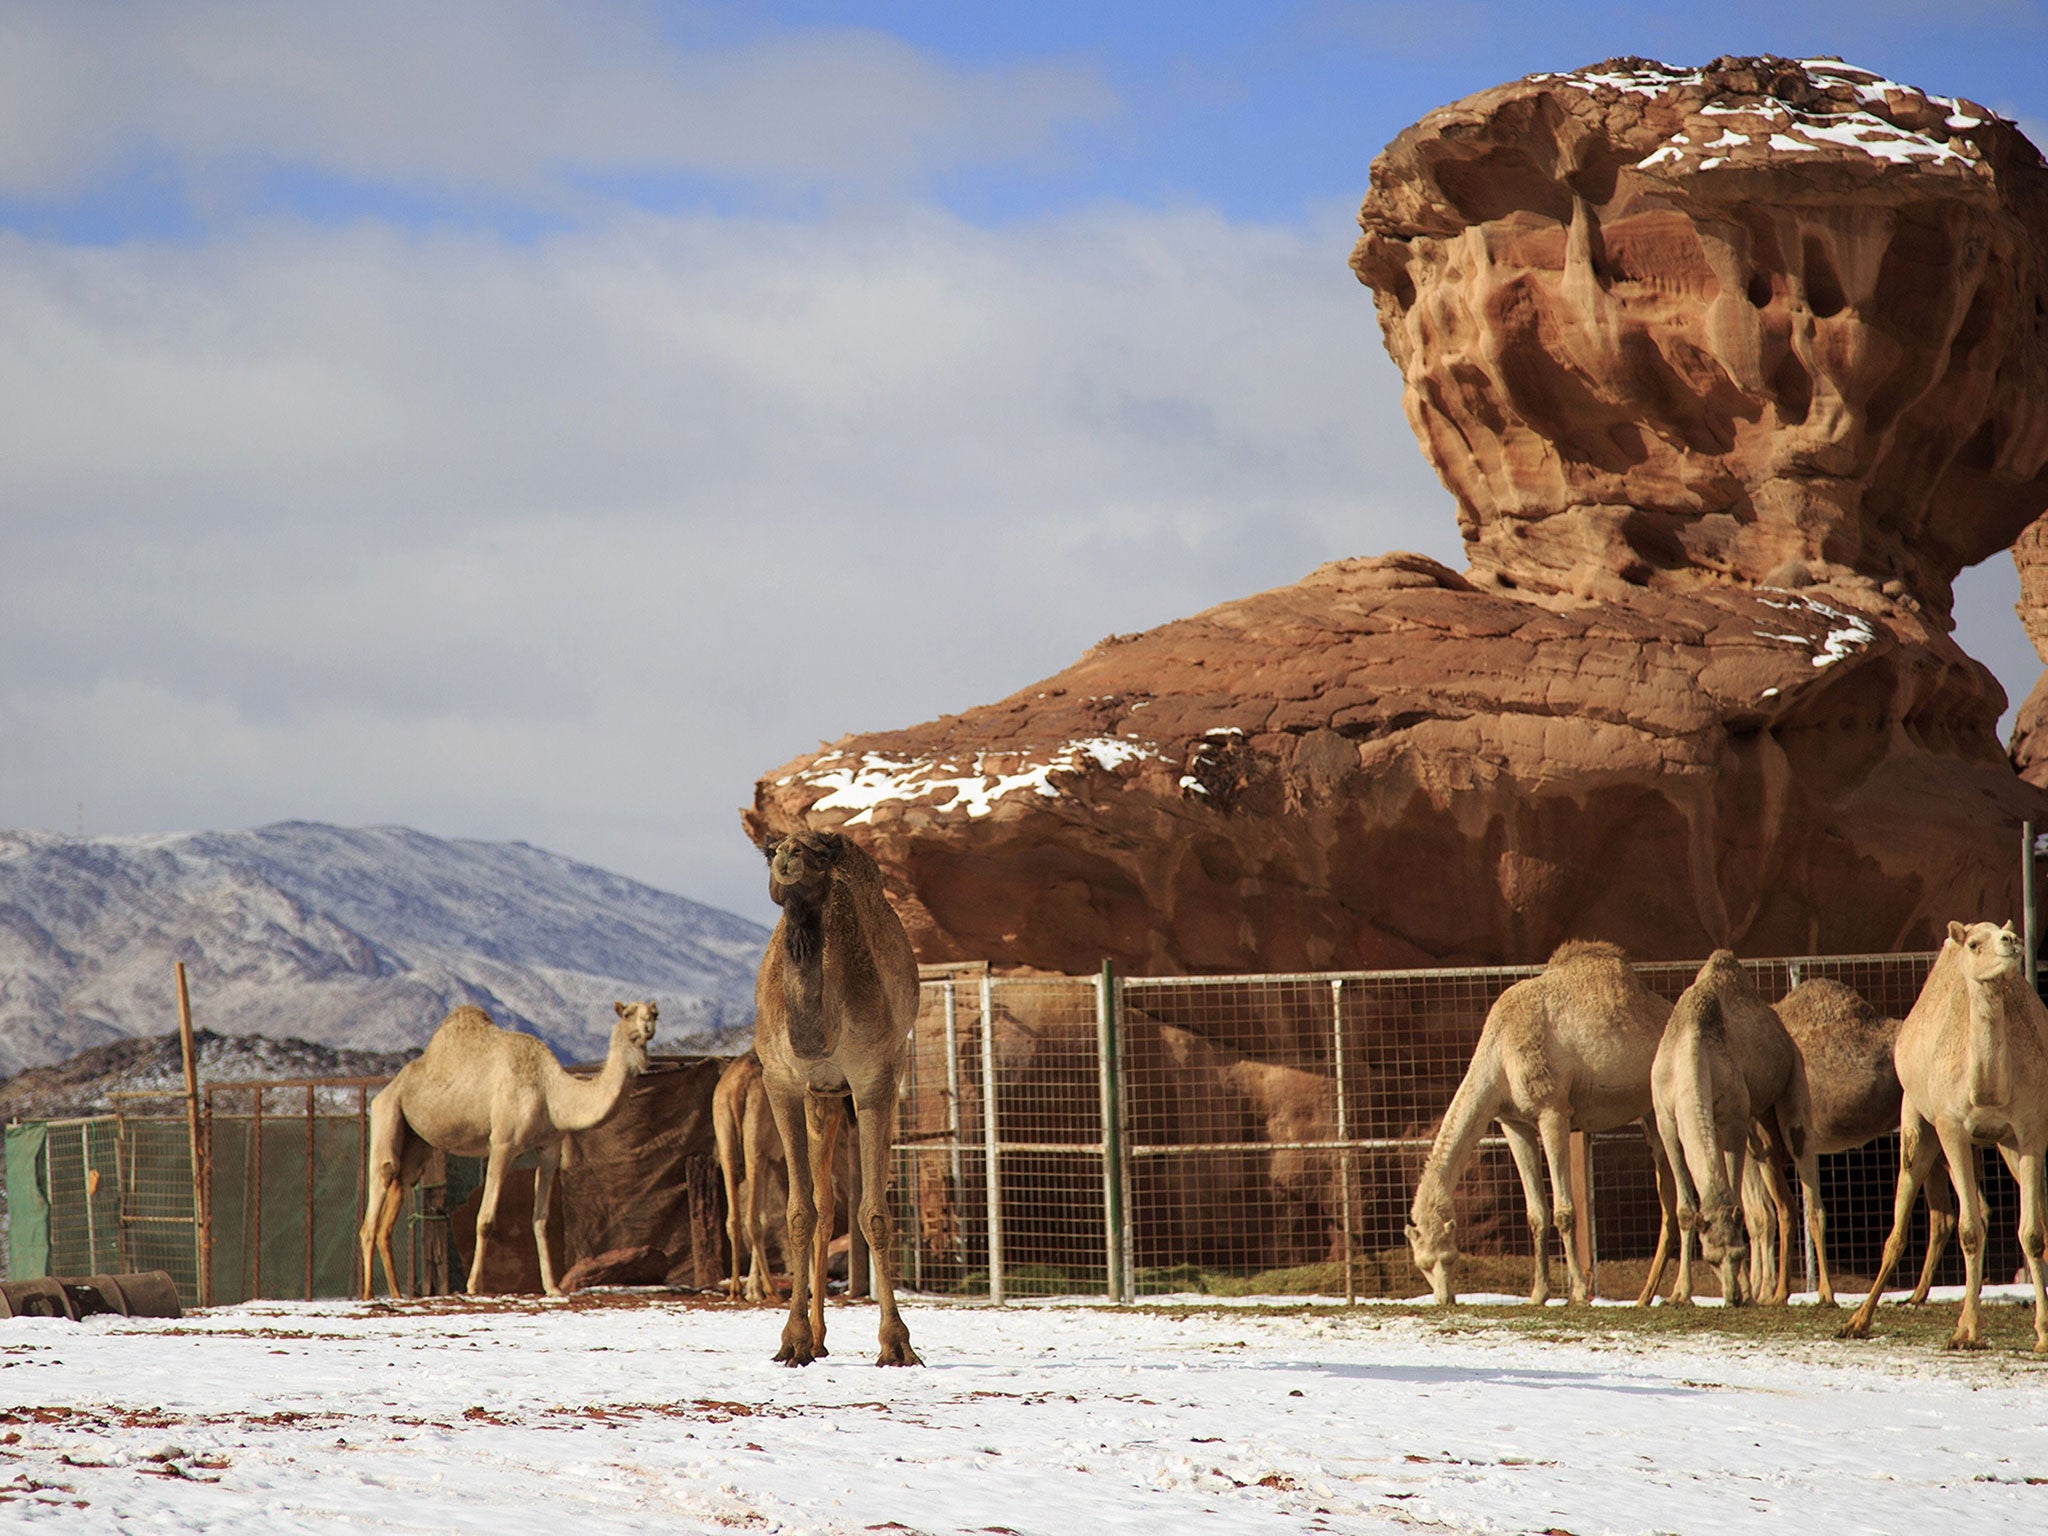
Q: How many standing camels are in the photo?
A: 7